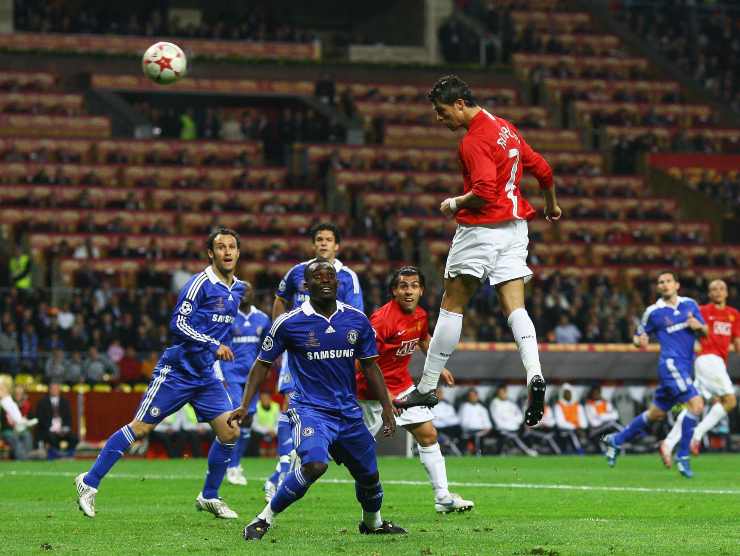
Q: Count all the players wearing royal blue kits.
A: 5